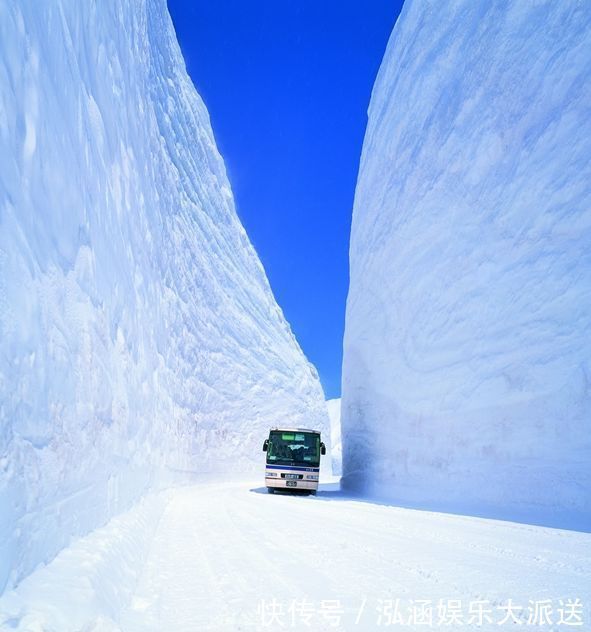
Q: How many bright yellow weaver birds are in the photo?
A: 0